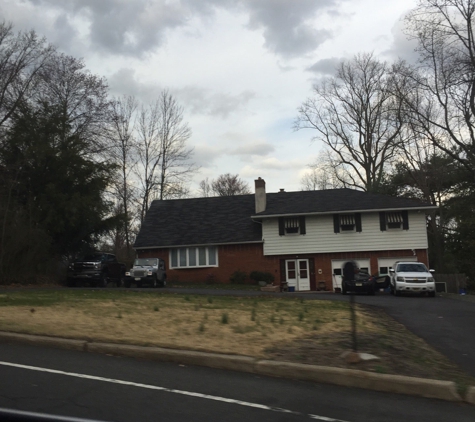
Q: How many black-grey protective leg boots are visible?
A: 0